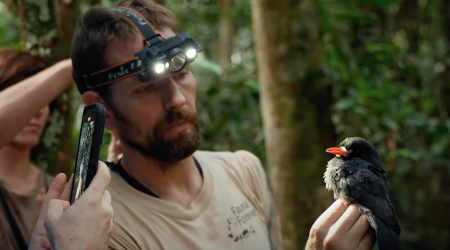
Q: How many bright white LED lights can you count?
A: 2